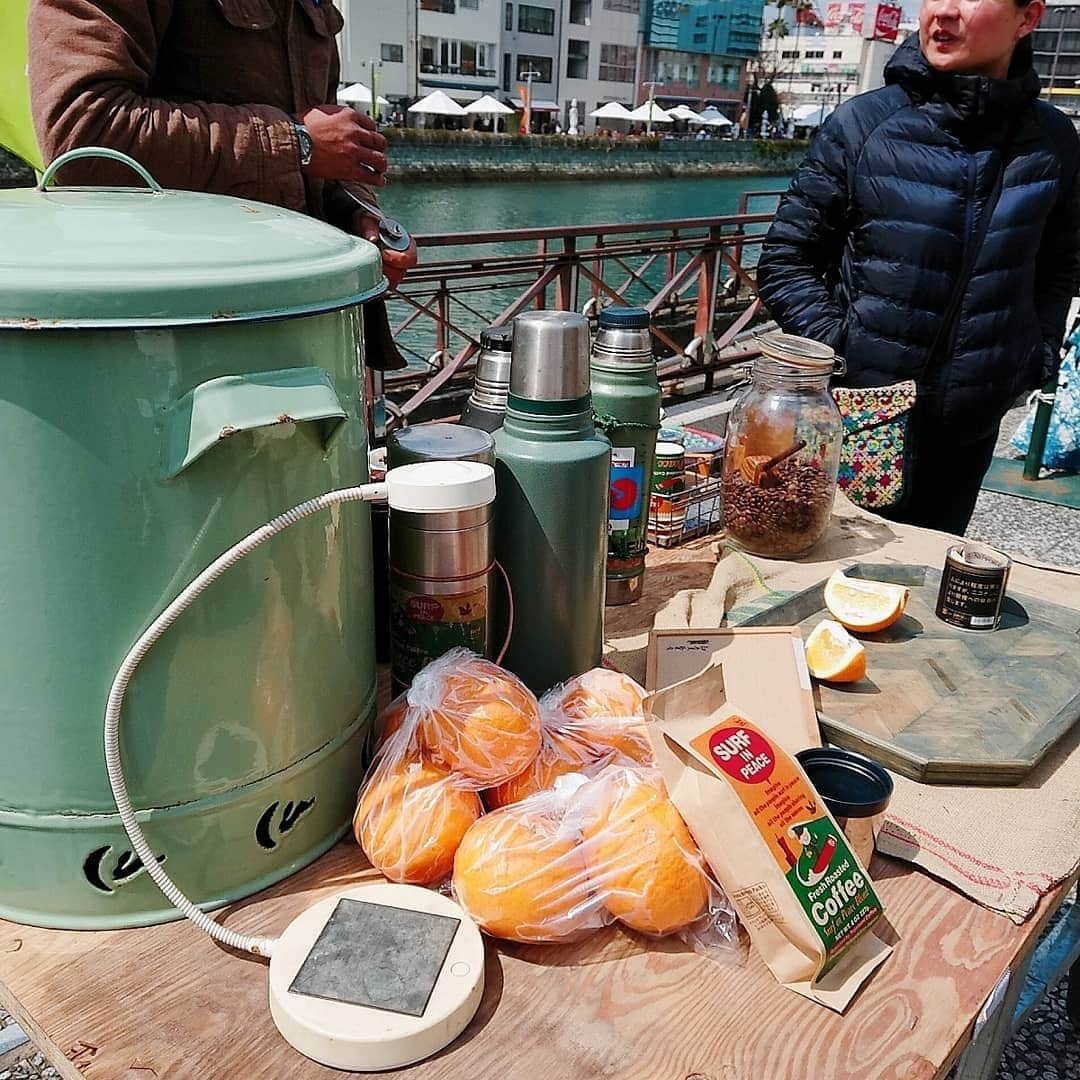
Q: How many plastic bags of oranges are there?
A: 3